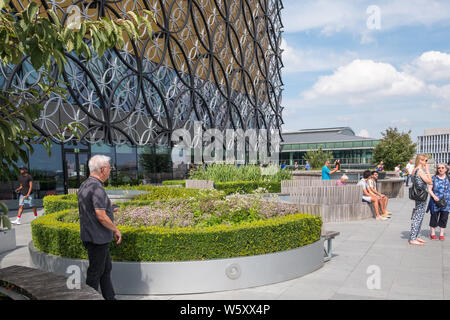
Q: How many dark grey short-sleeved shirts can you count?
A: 2